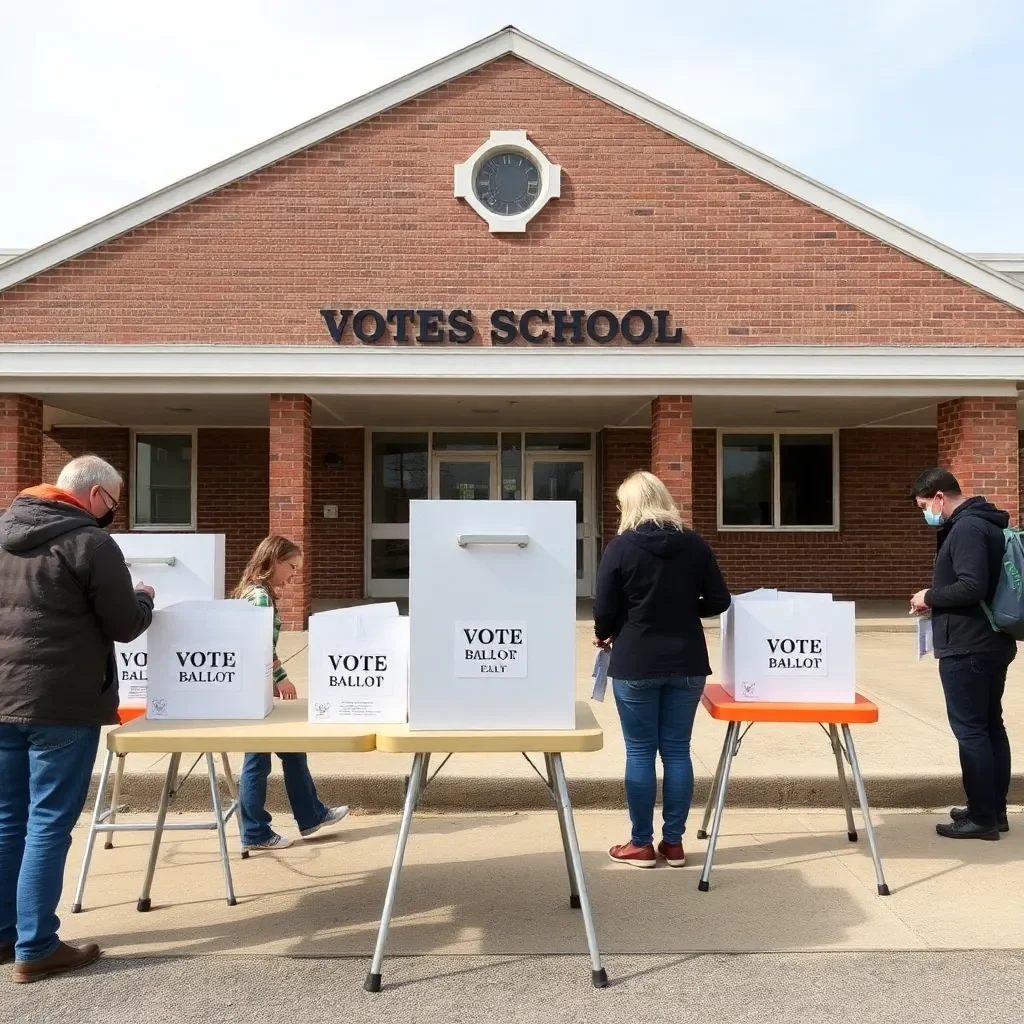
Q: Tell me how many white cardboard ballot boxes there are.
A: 5